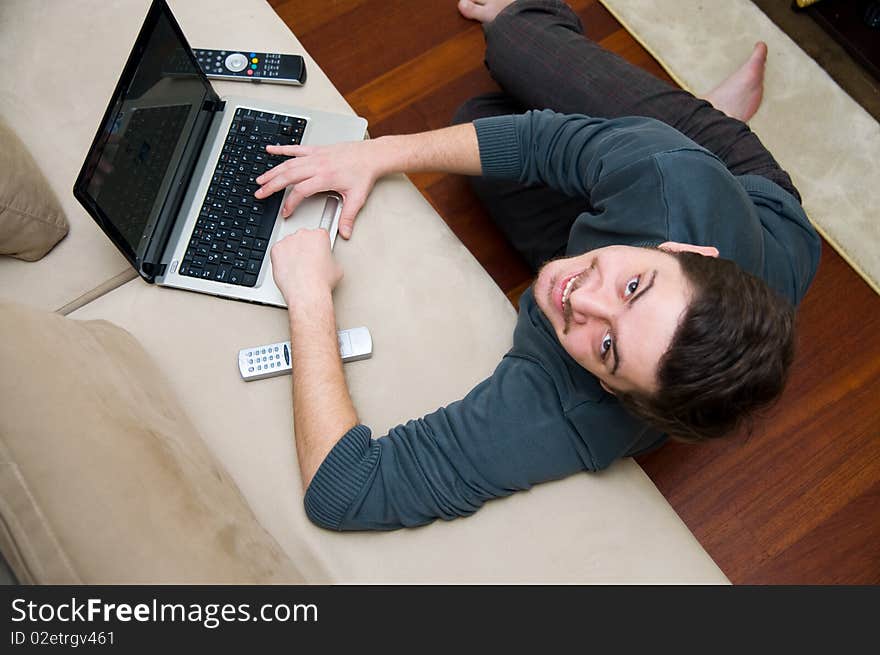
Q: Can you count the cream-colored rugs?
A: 1